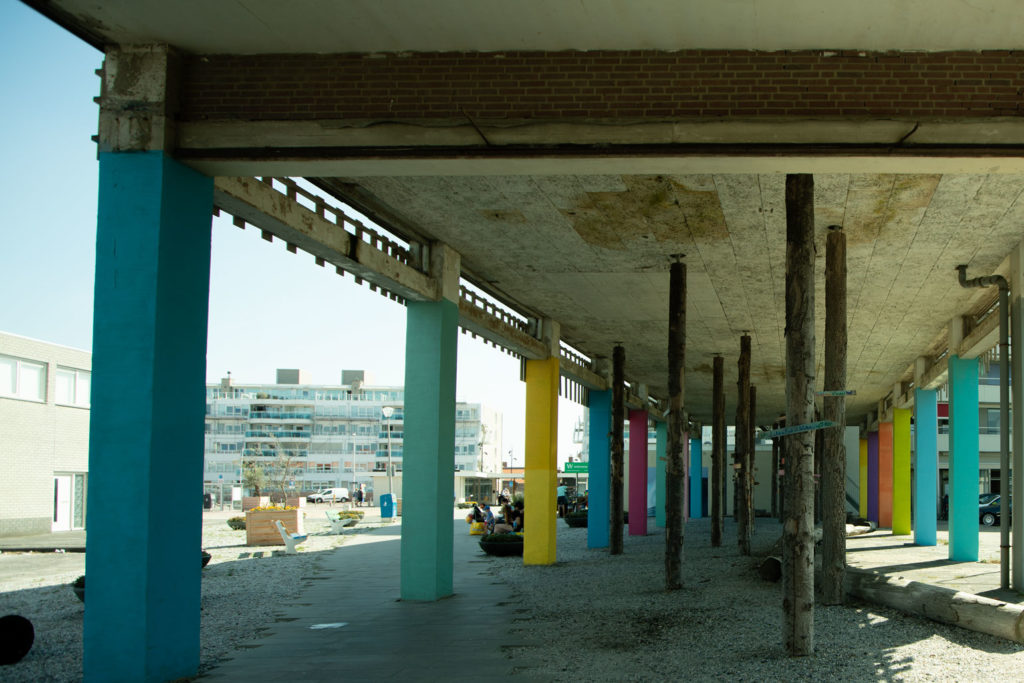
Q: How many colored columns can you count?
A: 14